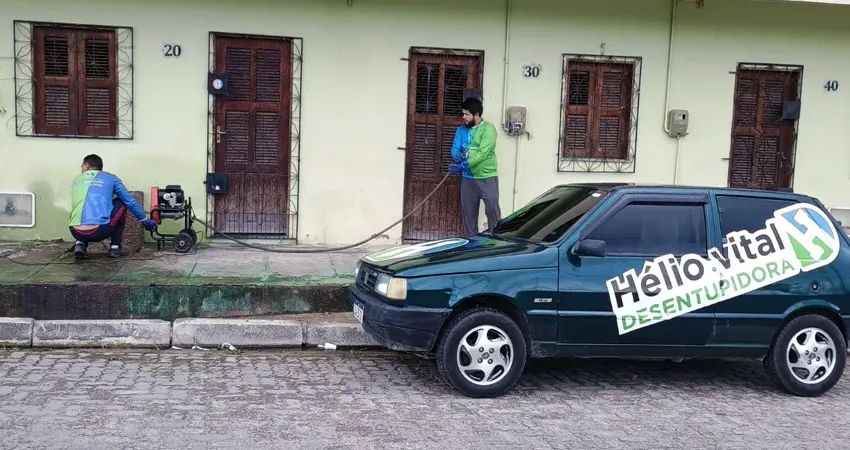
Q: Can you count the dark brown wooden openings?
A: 5